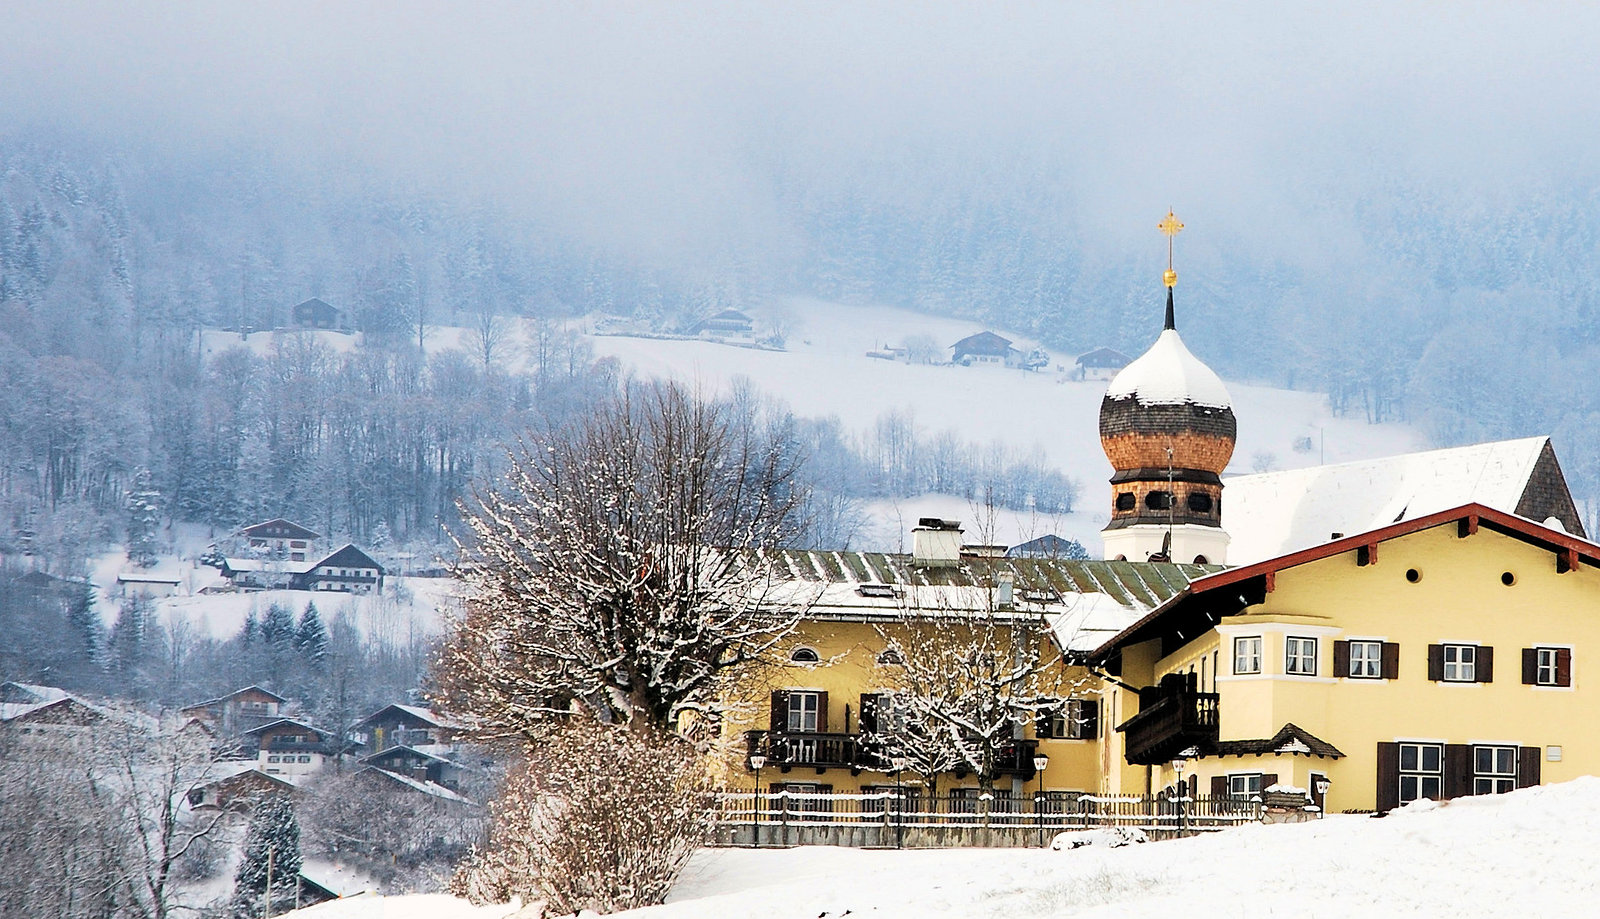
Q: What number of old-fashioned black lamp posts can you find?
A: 5